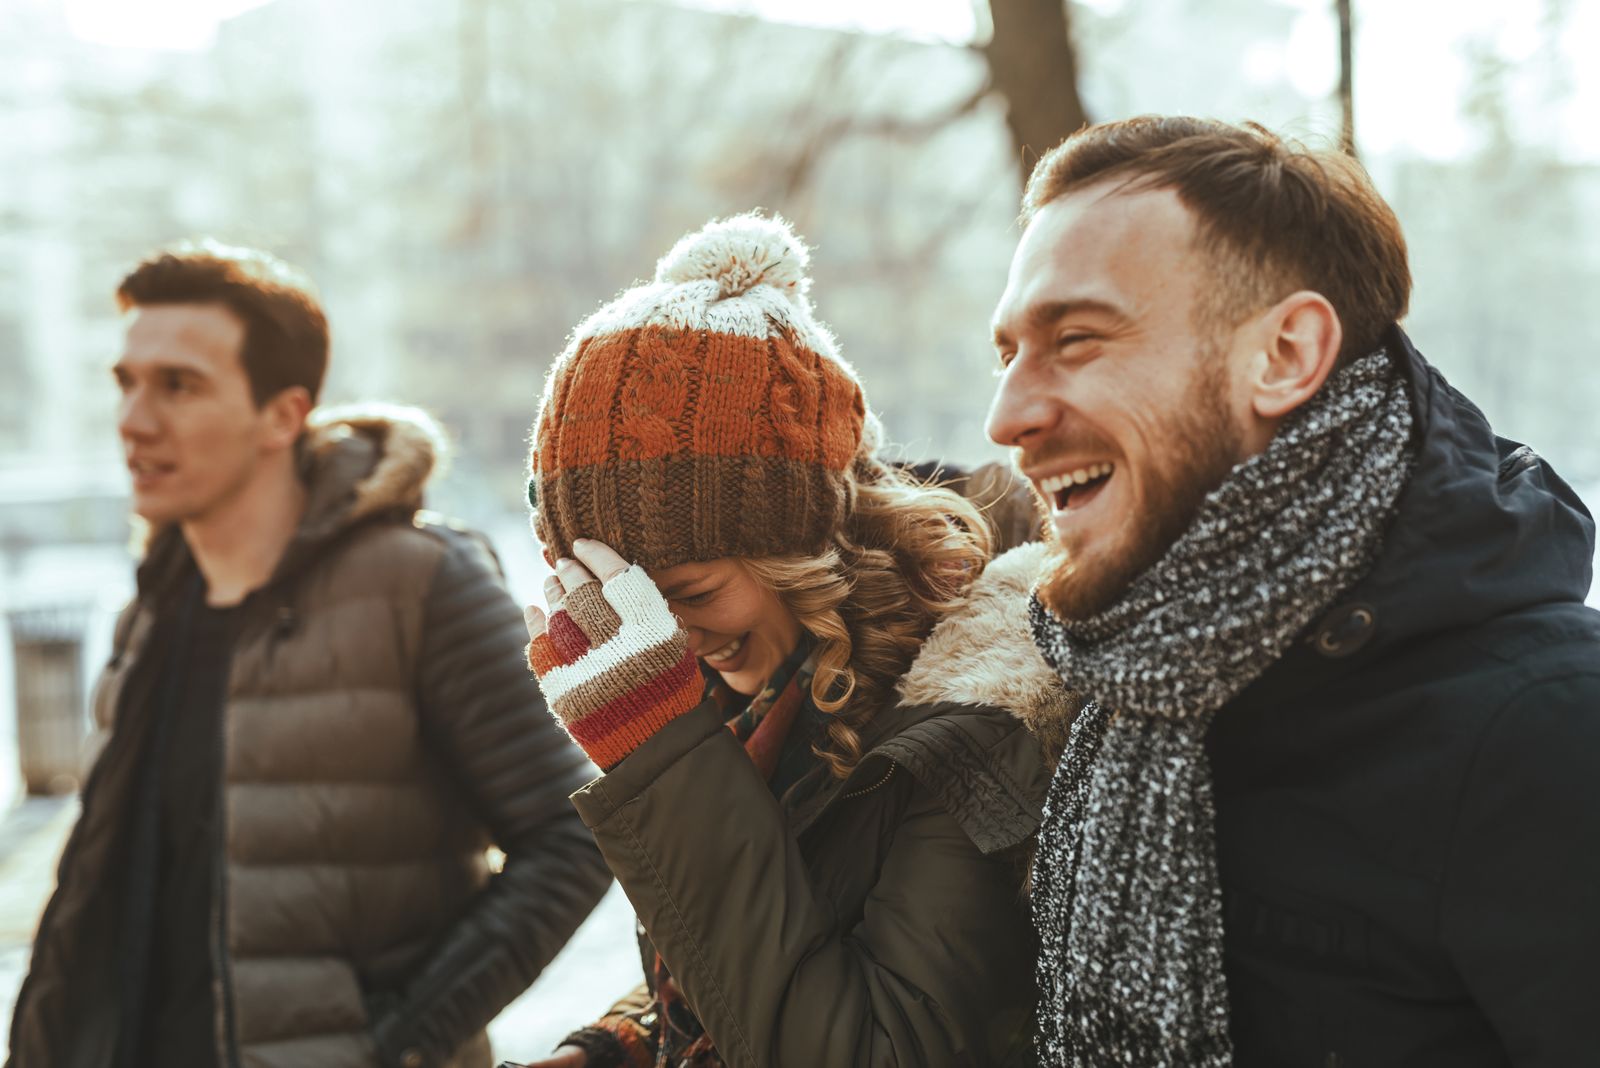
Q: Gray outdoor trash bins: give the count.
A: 1